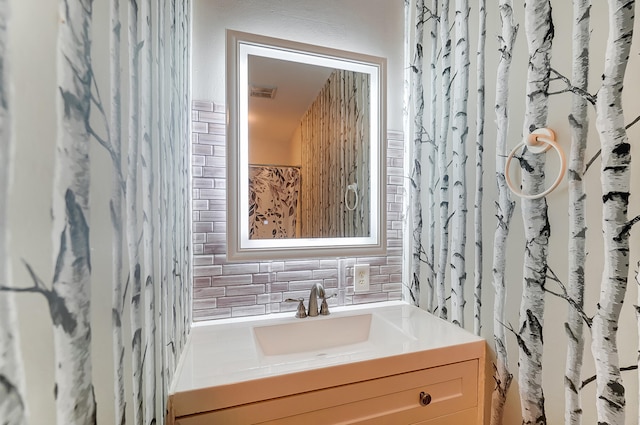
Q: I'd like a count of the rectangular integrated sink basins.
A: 1